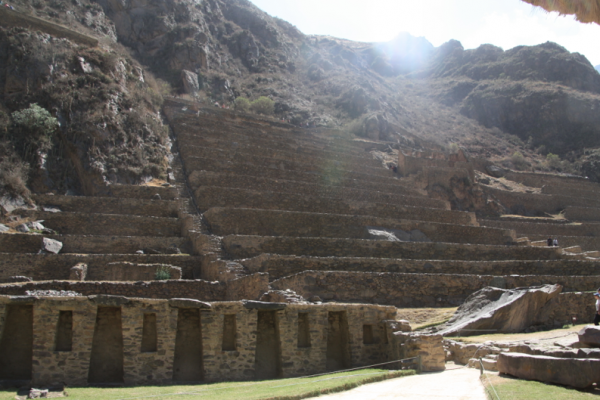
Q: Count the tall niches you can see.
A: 5